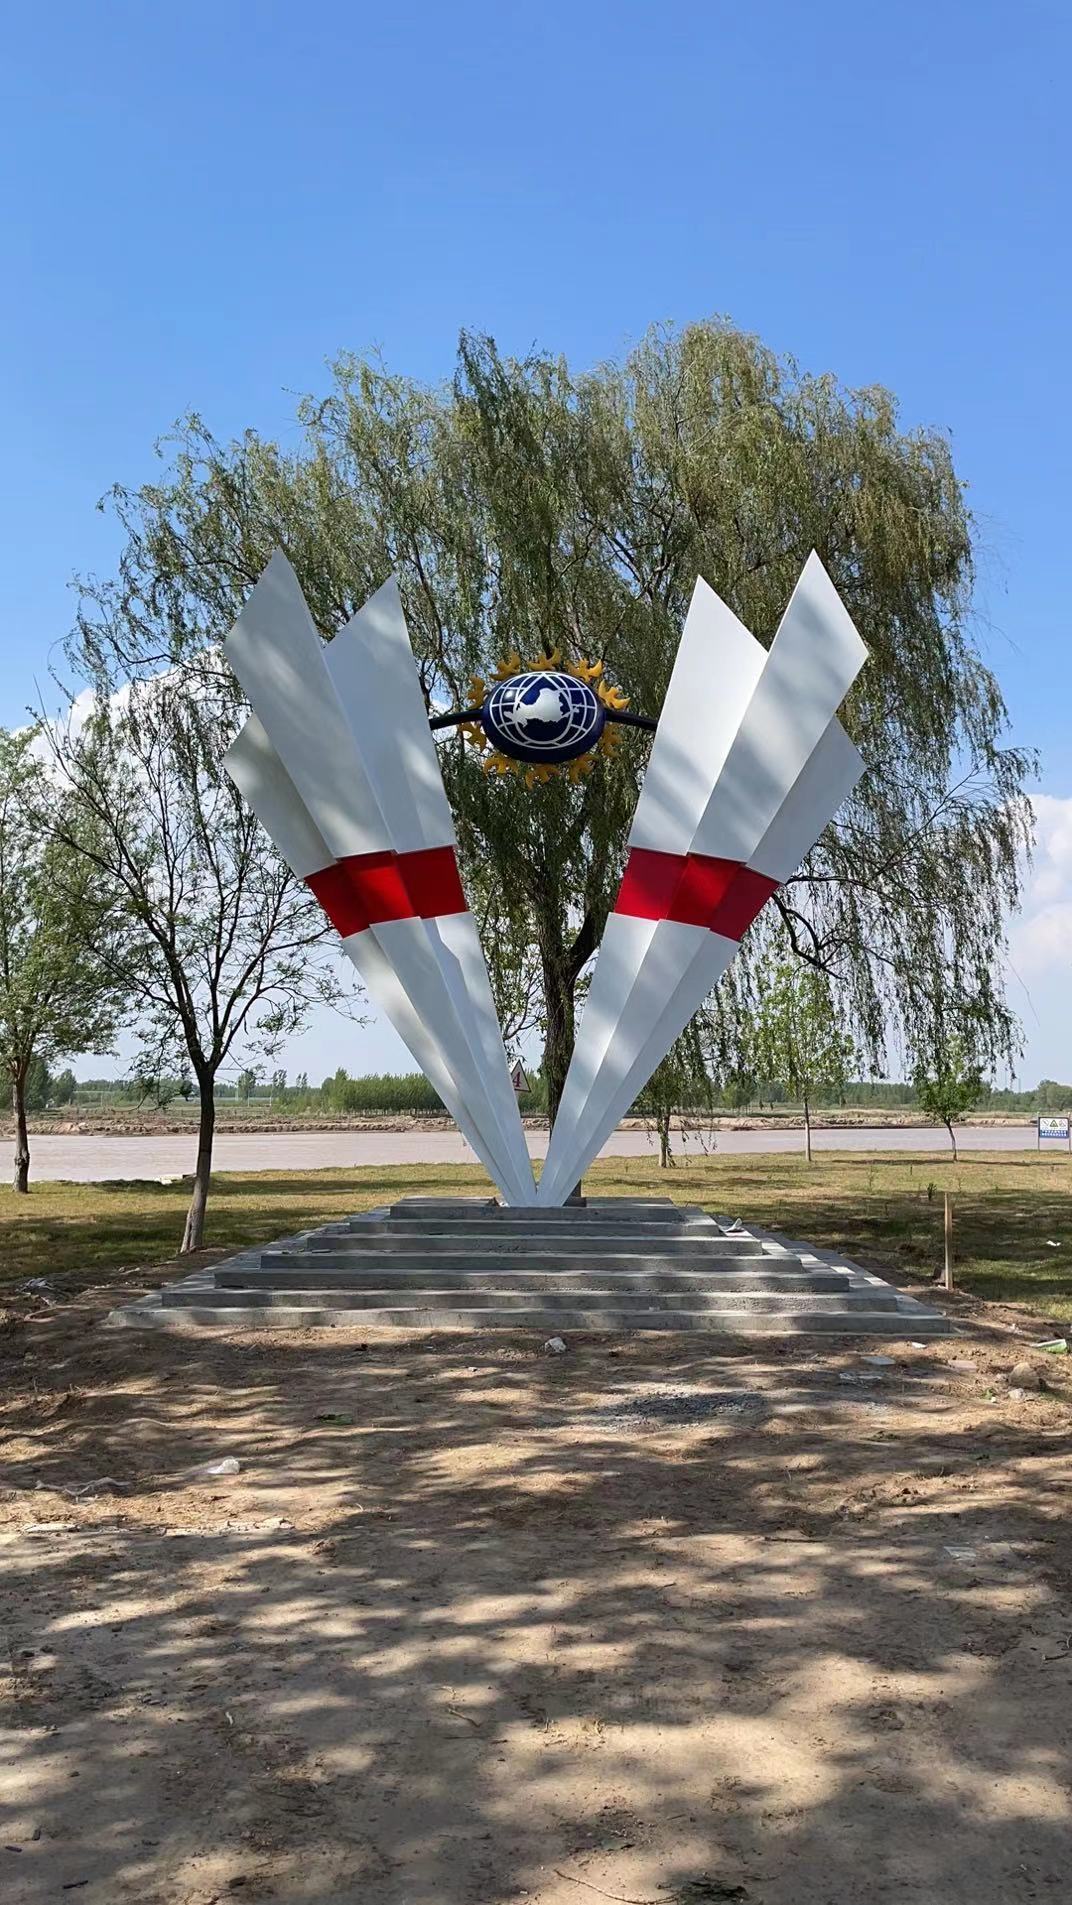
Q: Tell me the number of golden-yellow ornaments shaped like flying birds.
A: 10